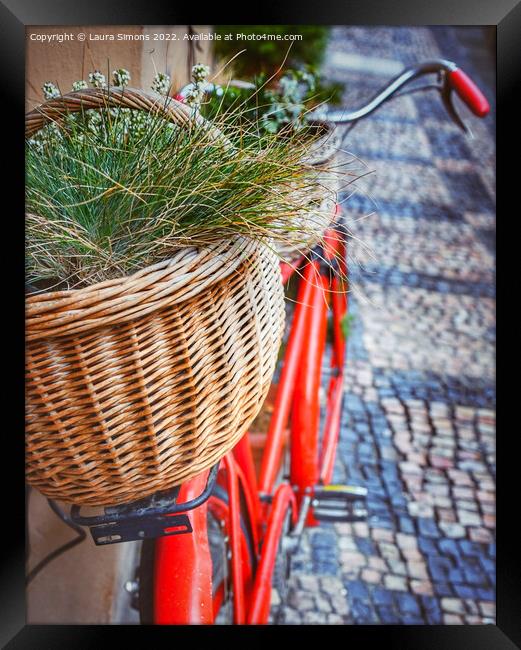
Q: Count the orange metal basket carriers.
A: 0